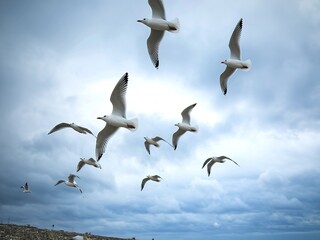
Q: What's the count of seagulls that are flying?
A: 11